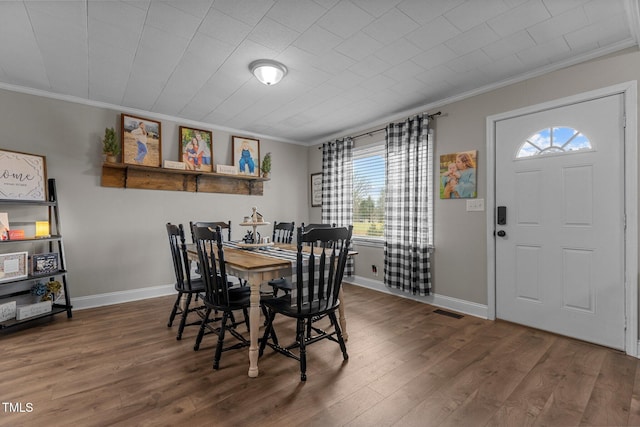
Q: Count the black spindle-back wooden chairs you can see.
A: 6